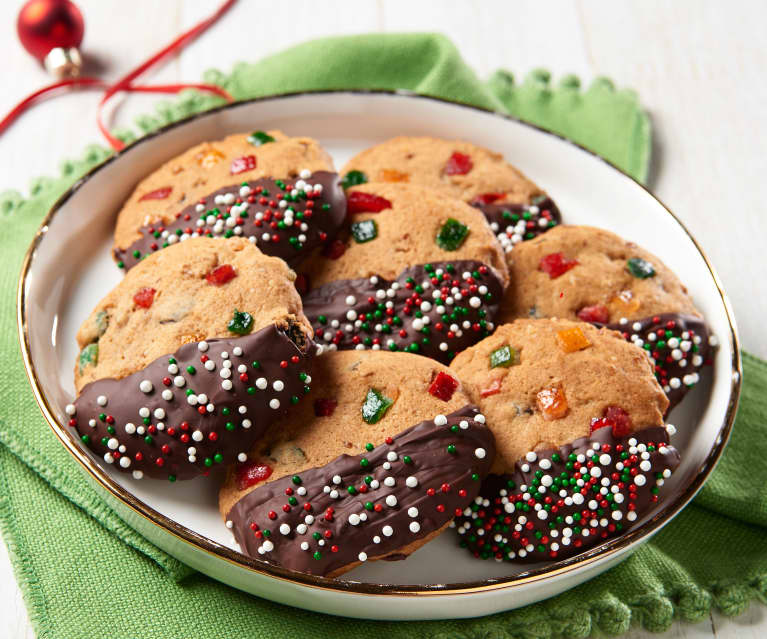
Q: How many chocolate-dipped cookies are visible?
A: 7